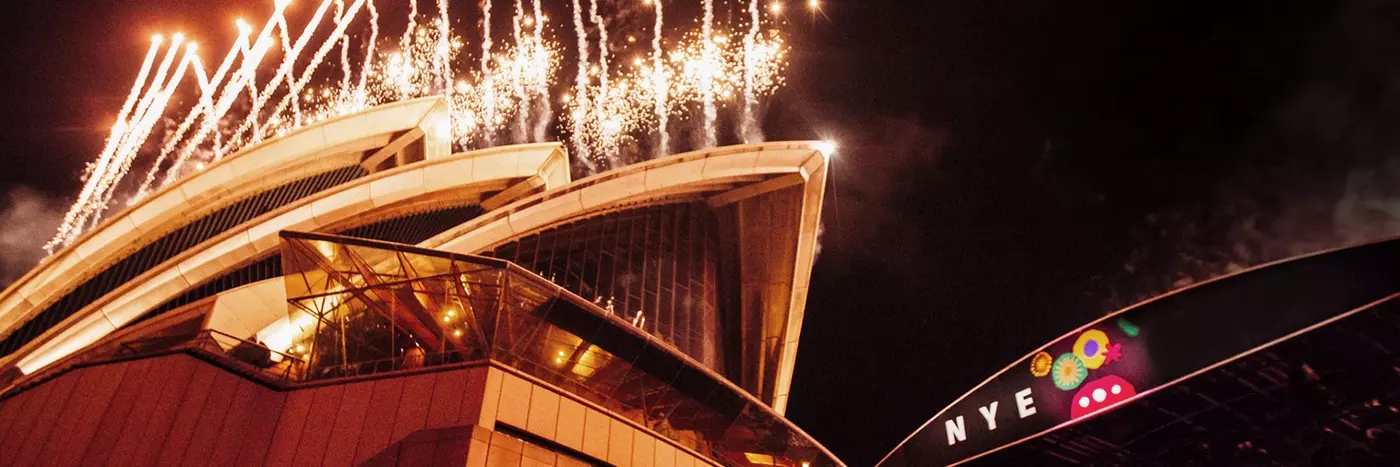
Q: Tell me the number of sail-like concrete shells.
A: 3